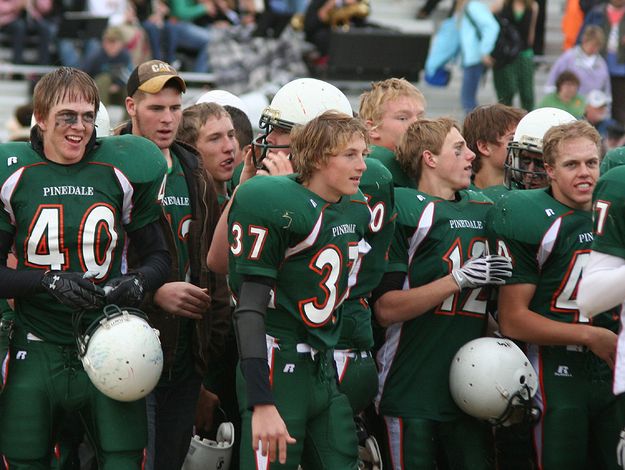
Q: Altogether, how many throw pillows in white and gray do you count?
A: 0